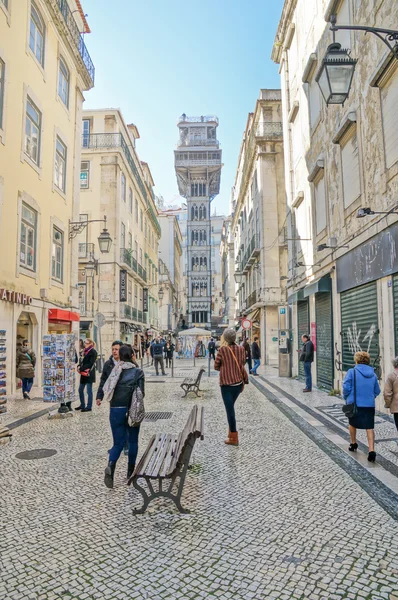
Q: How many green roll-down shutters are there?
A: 4